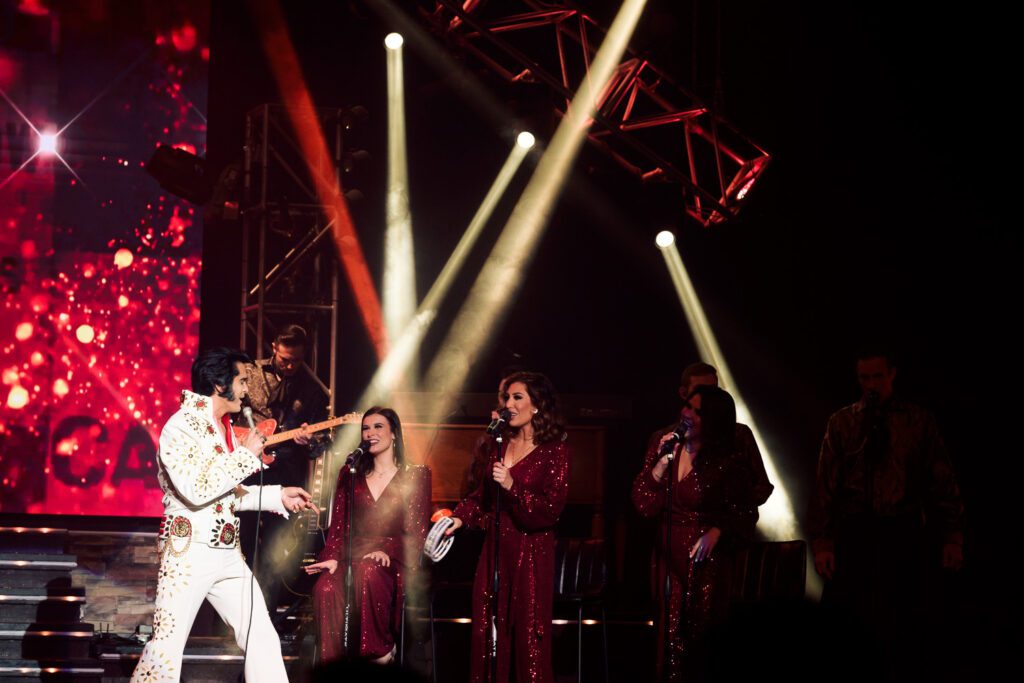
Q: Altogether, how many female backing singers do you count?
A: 3